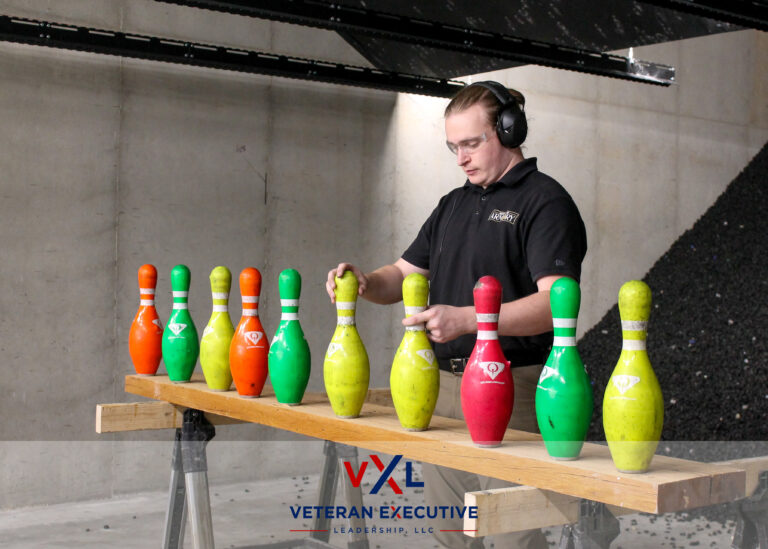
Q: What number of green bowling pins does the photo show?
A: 3